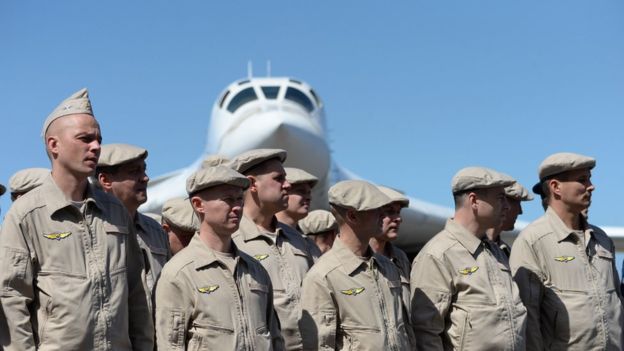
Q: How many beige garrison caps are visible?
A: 1